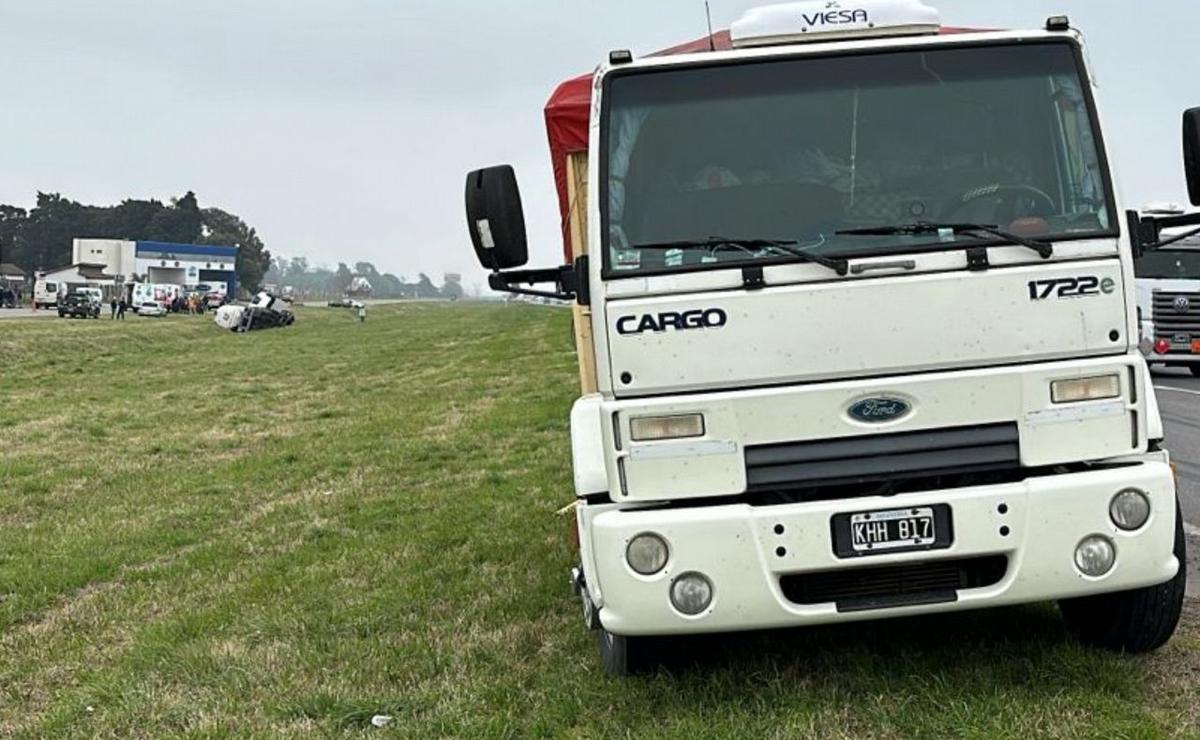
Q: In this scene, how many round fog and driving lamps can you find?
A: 4